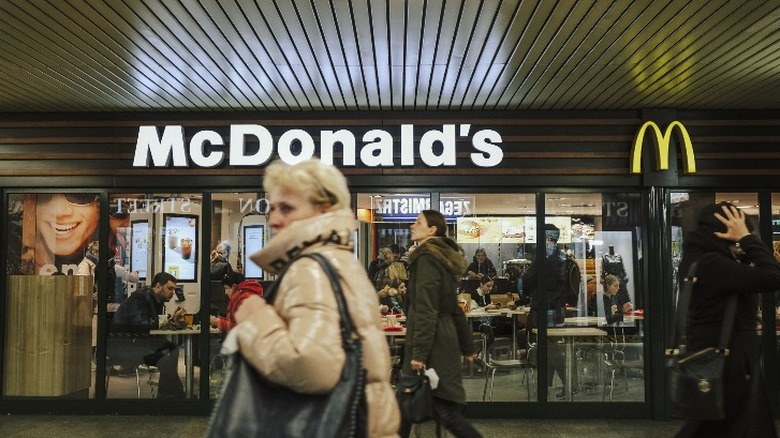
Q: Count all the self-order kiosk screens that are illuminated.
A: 3